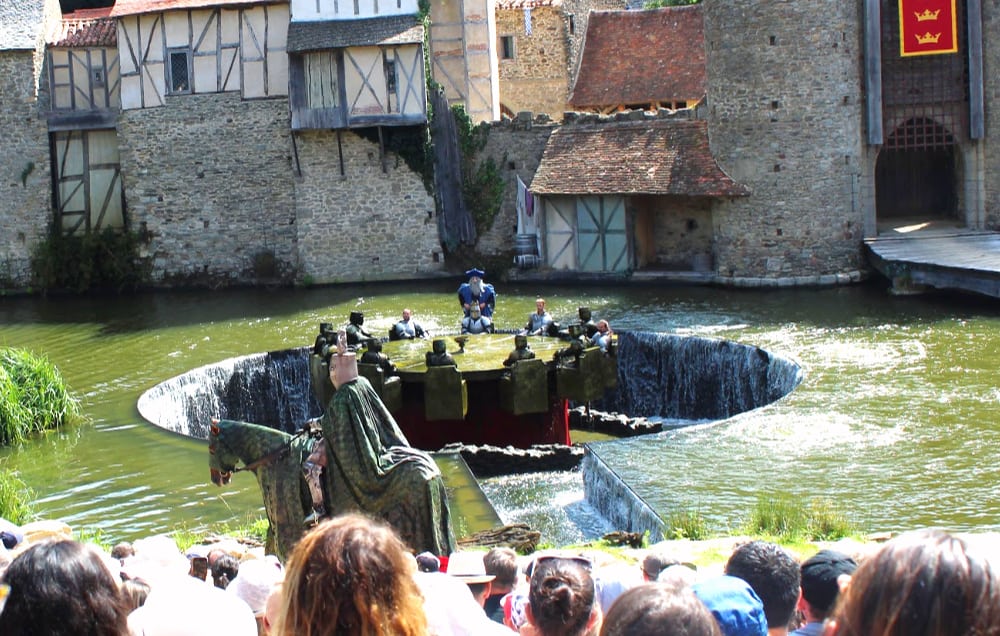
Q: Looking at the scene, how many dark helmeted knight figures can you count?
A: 8